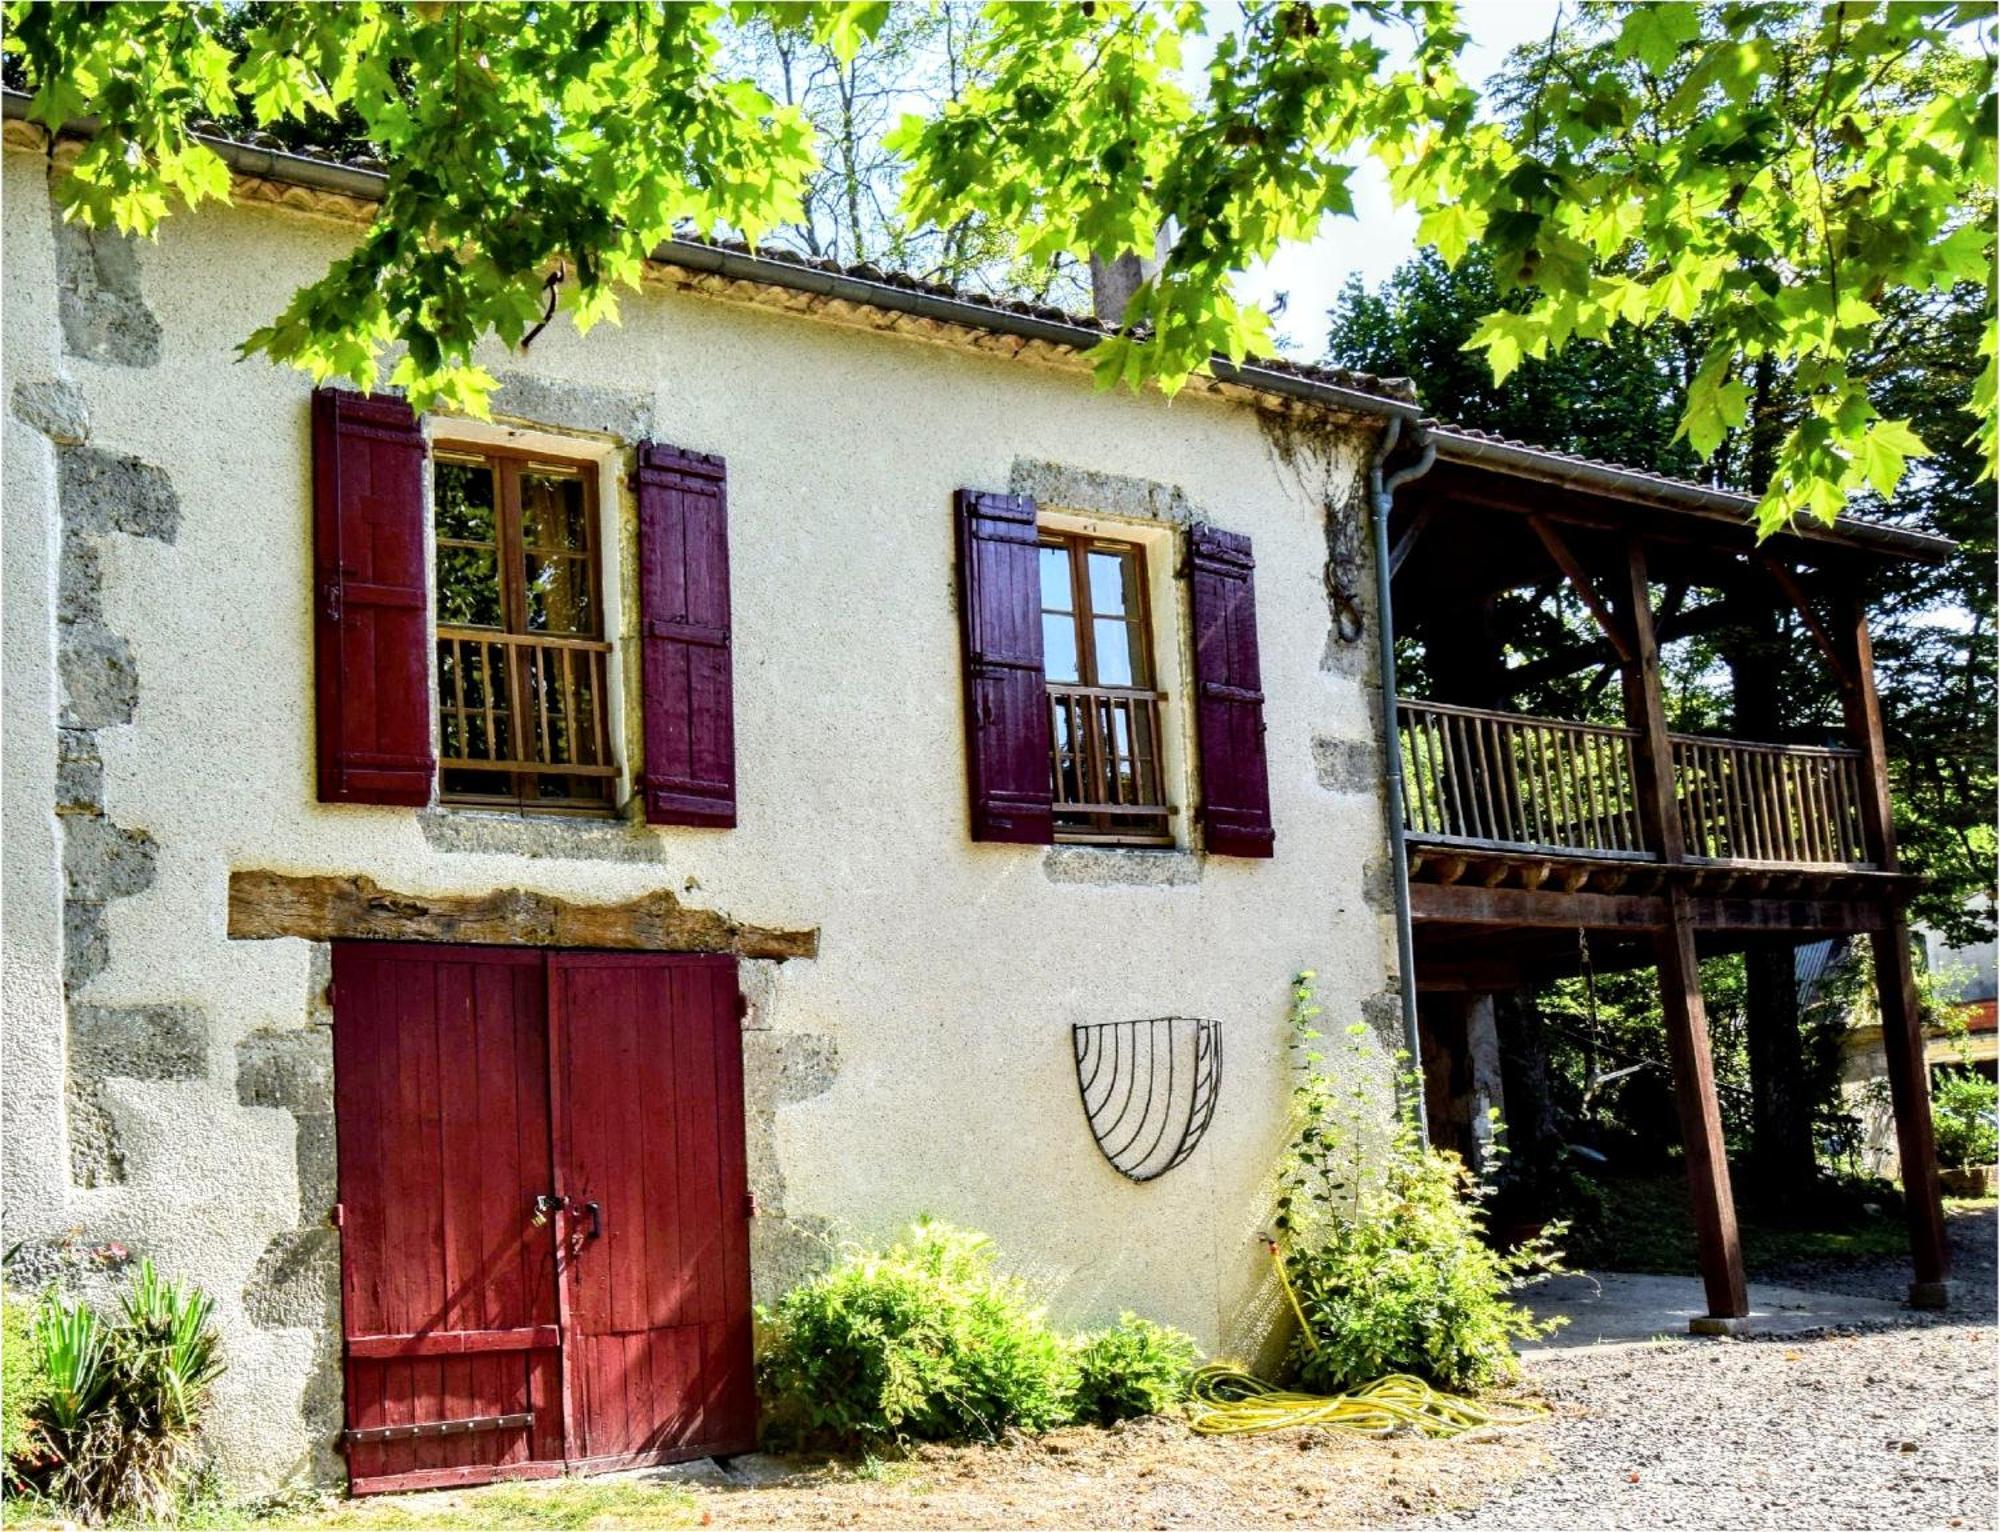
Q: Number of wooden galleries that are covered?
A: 1